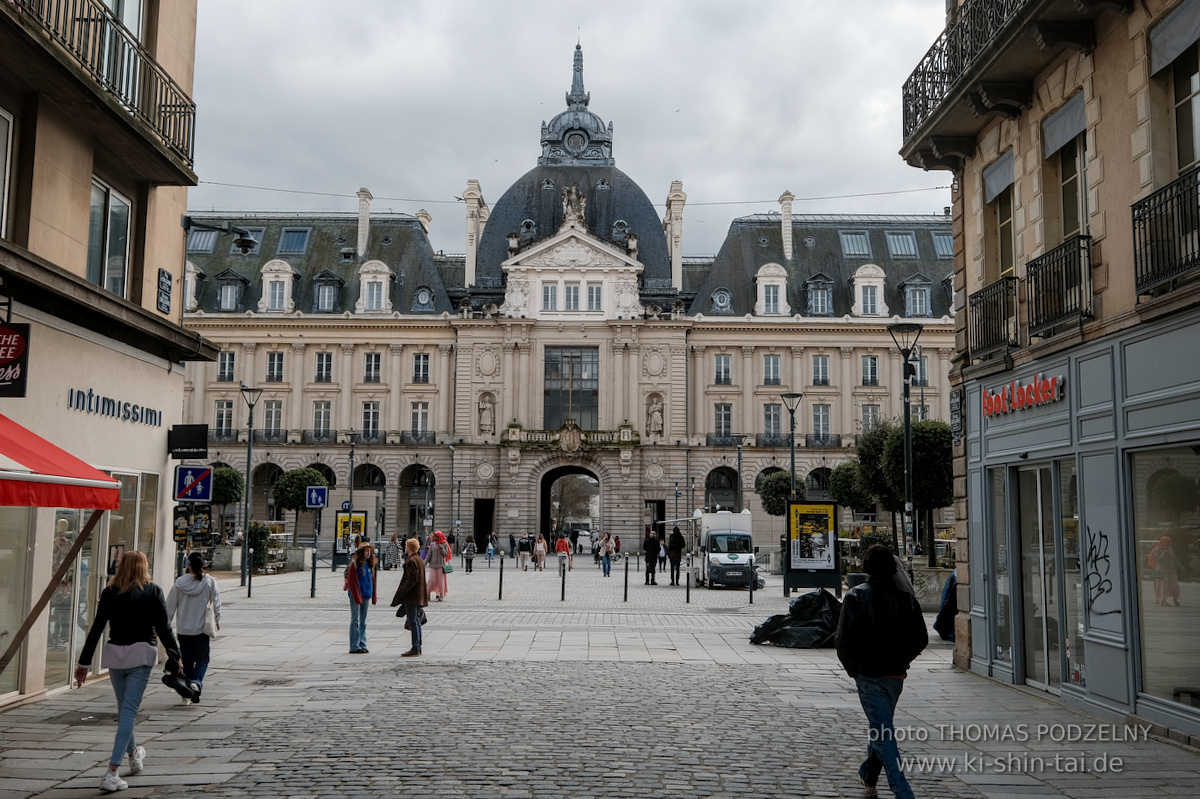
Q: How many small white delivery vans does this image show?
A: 1